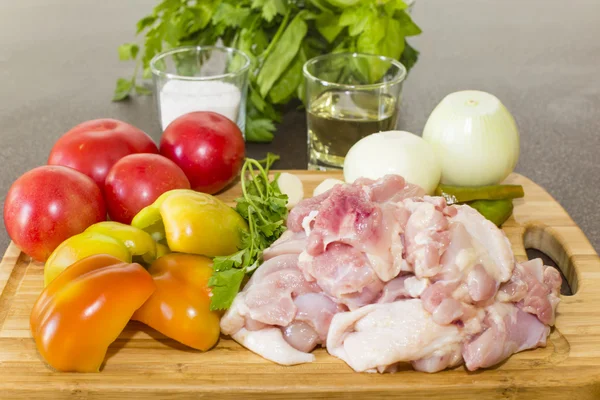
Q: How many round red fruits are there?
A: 4